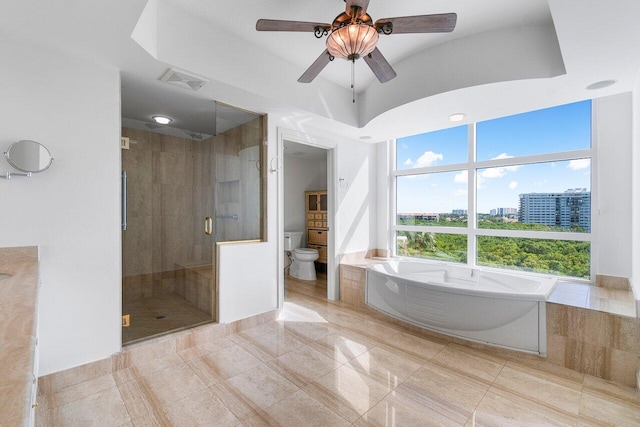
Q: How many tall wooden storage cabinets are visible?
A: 1